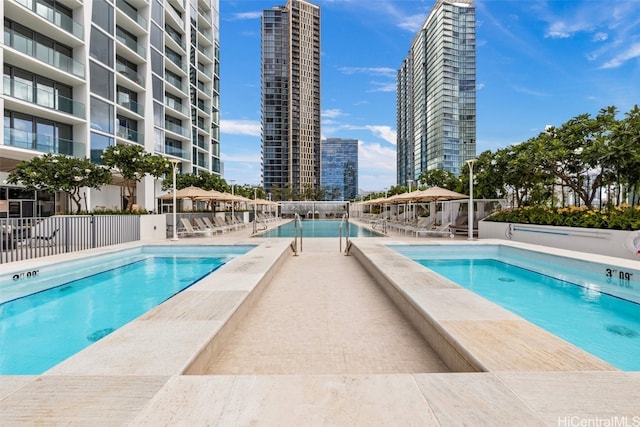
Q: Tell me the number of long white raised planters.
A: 1